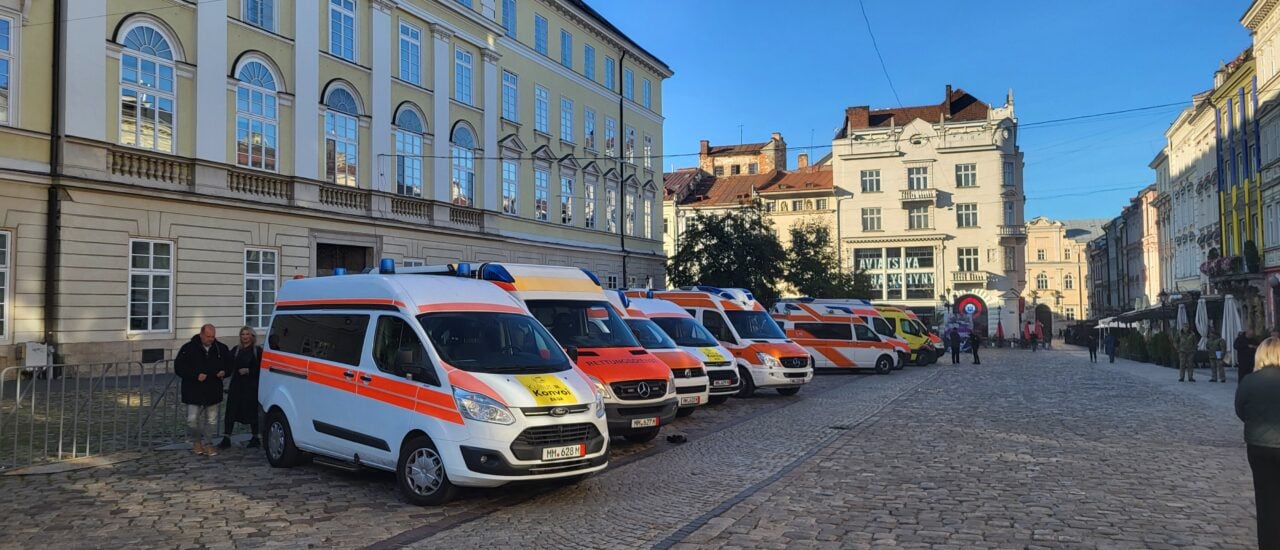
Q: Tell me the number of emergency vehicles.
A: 9